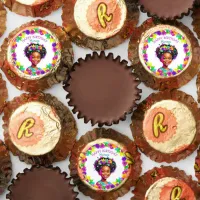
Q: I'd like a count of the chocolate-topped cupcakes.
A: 3